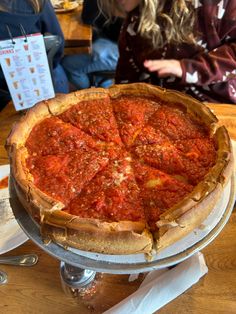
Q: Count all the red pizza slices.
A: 8